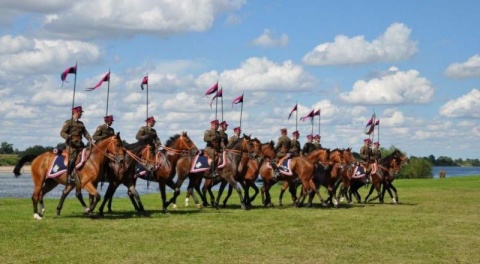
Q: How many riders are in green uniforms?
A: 12